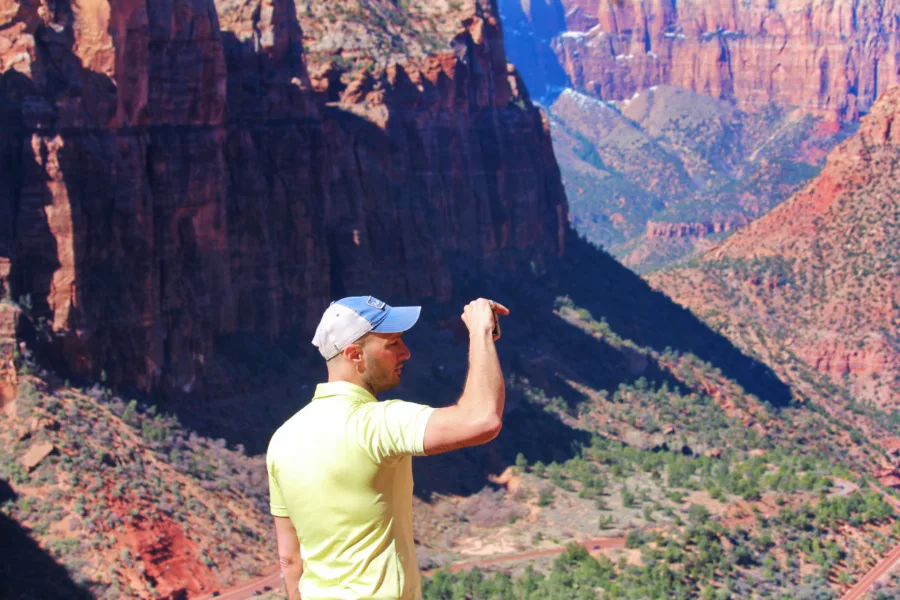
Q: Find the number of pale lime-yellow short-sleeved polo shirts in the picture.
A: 1